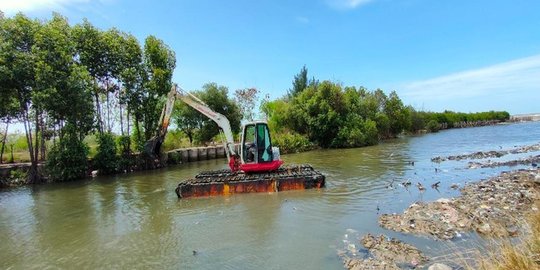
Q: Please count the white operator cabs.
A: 1